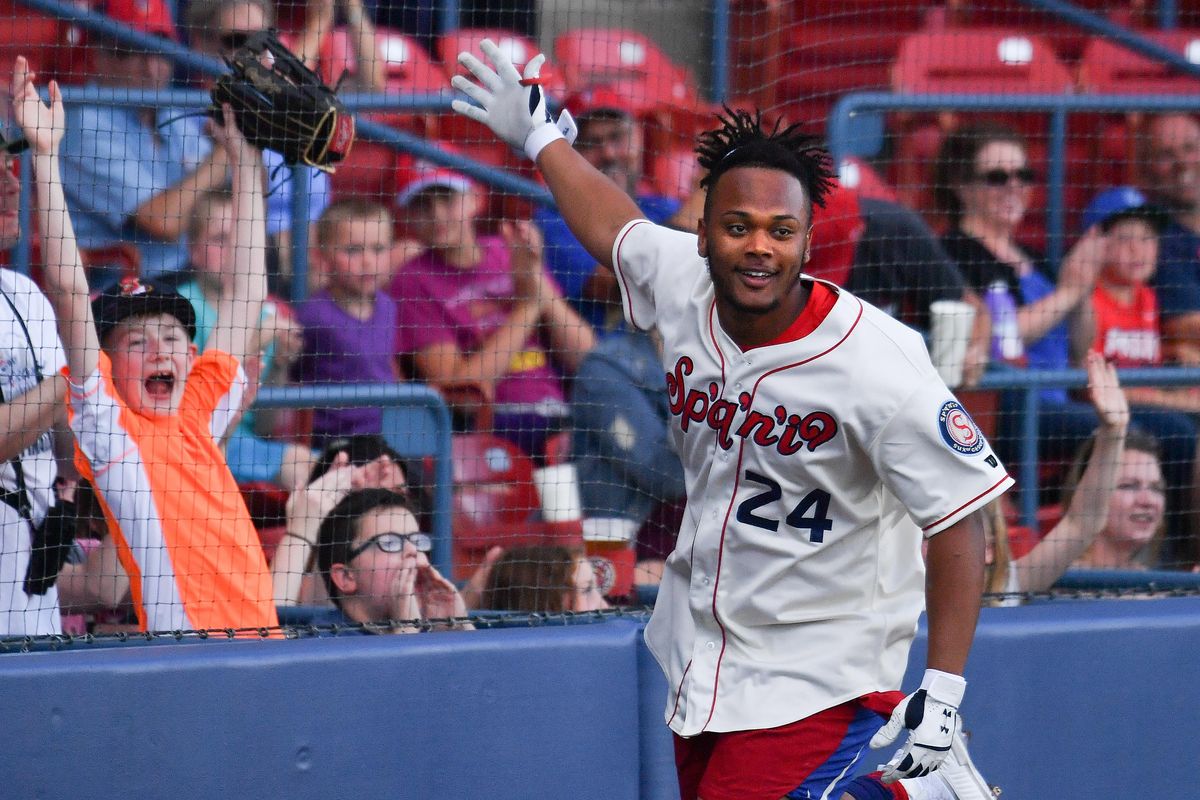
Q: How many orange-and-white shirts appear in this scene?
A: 1